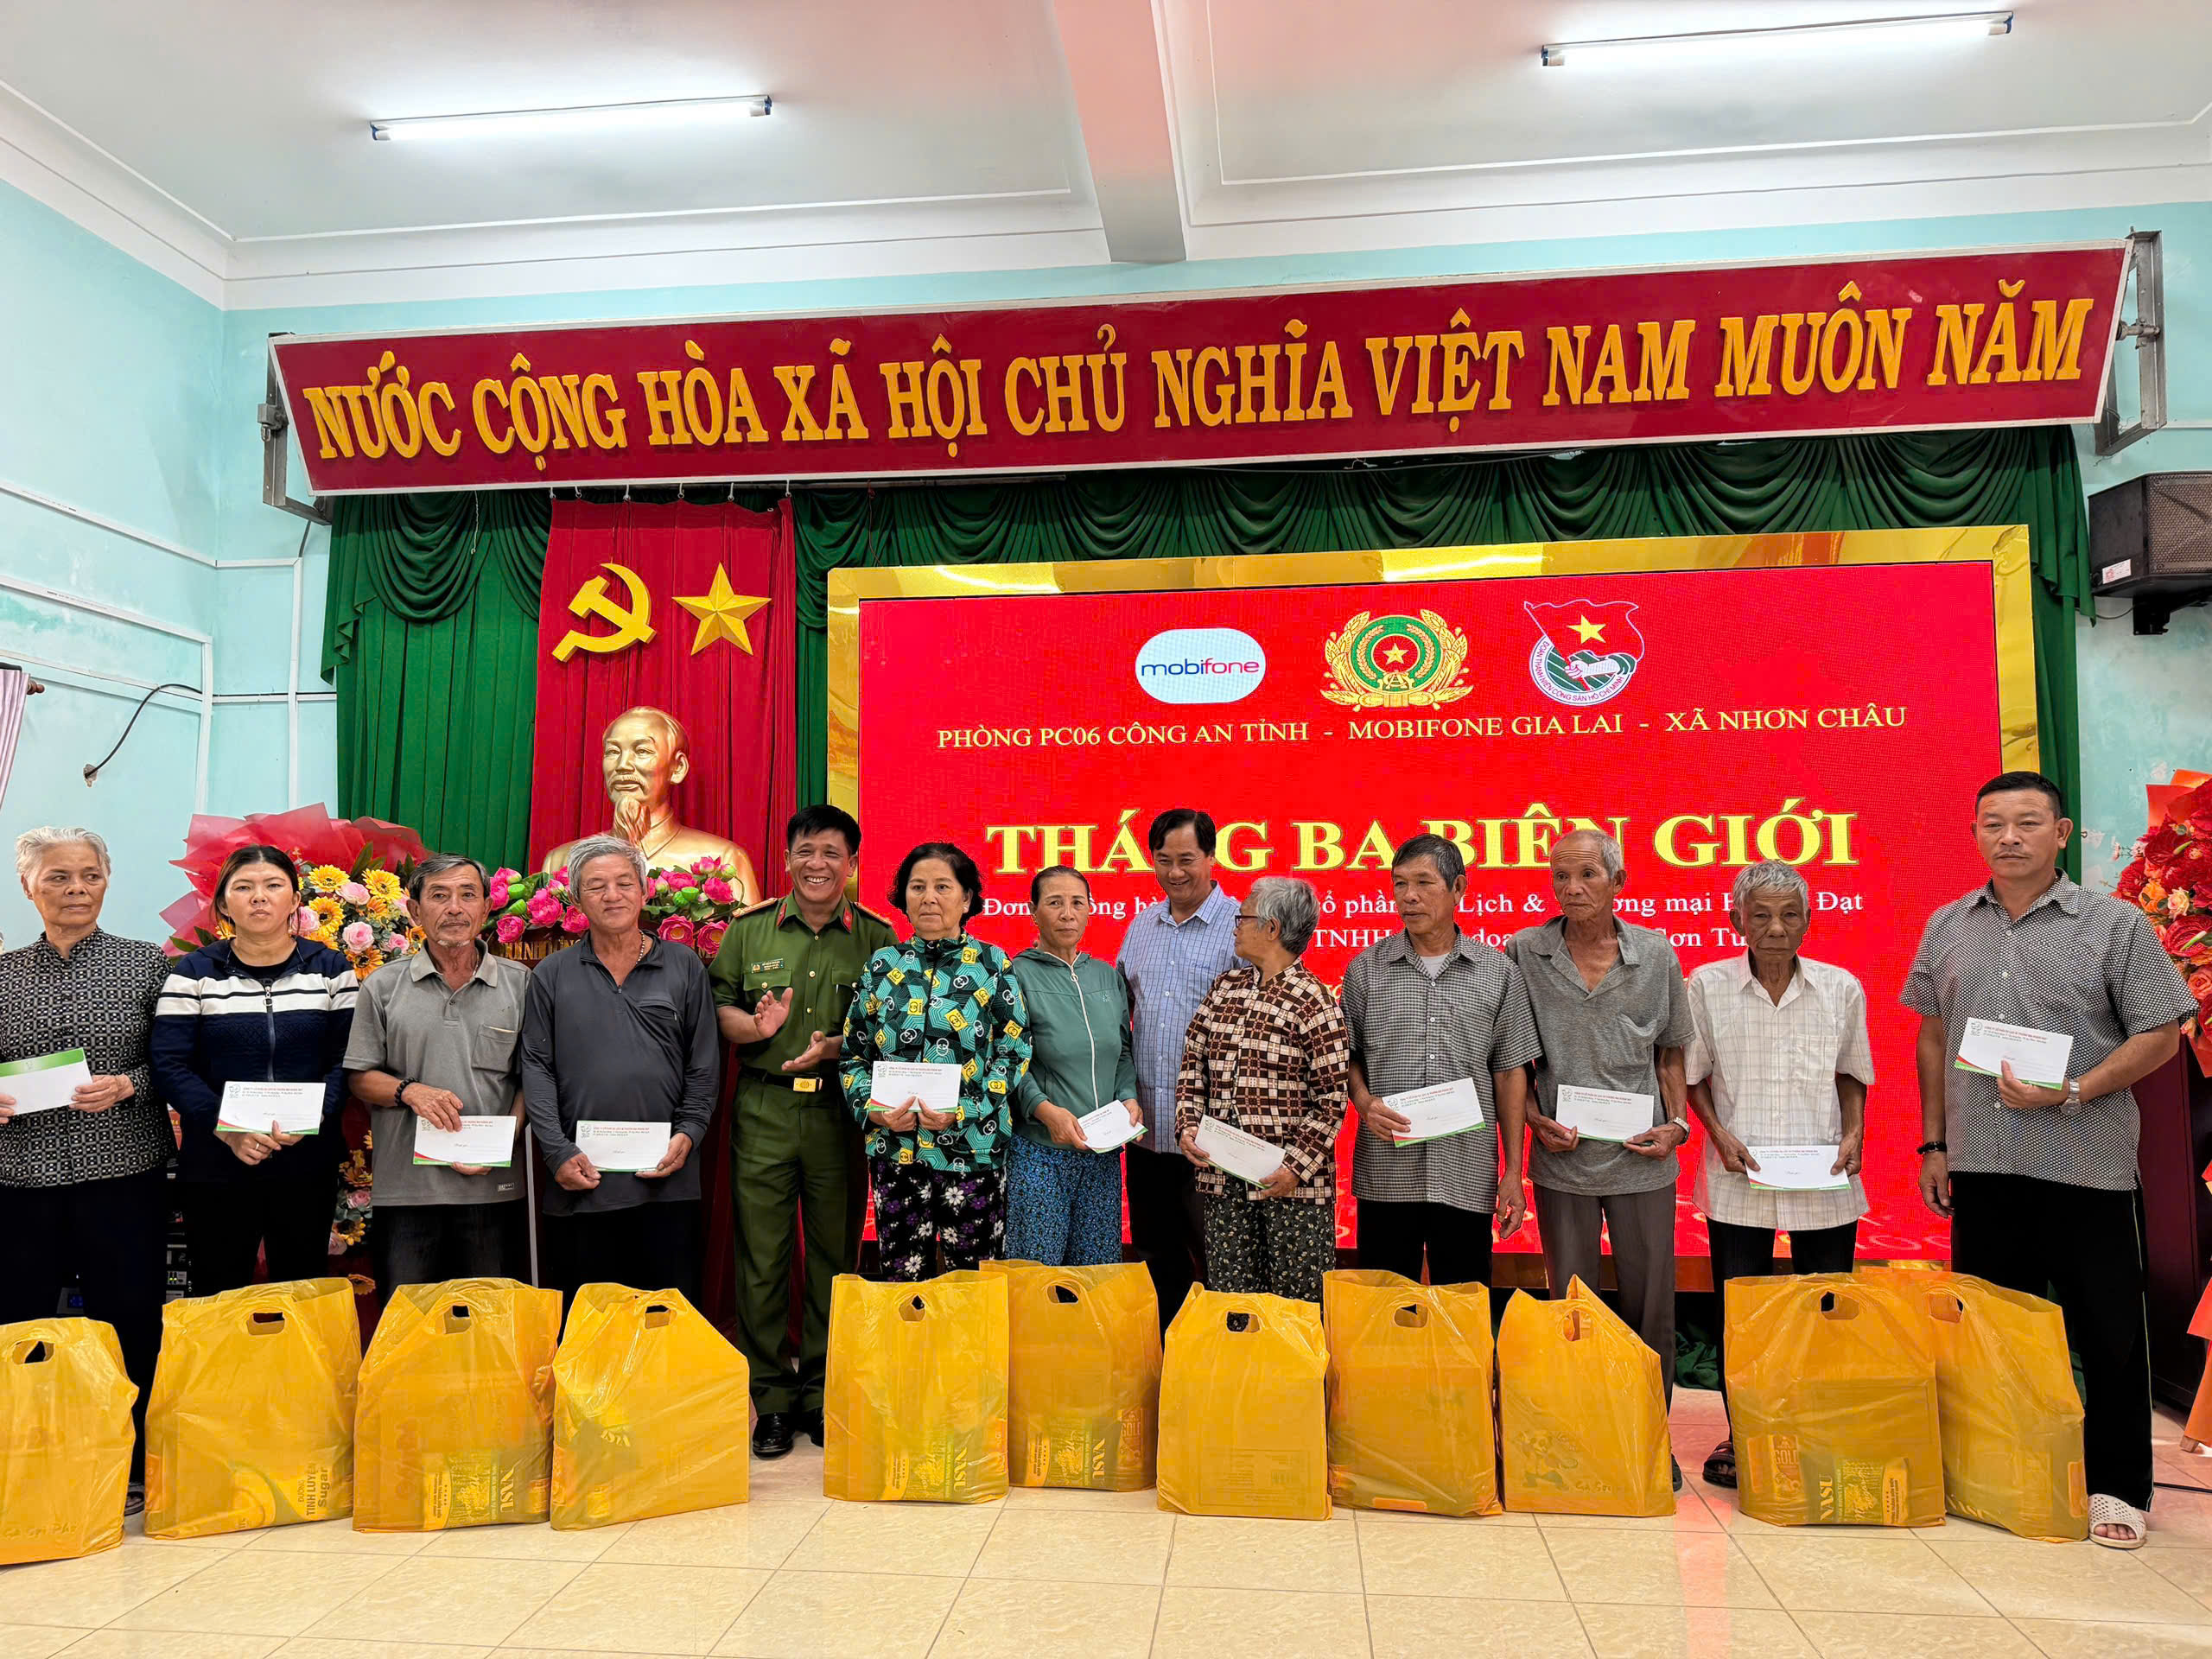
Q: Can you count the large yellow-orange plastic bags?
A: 11